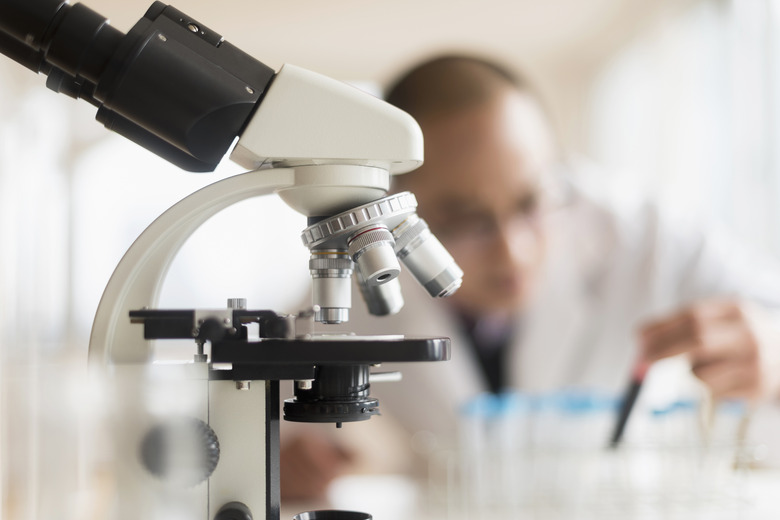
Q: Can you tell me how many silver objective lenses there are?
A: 4